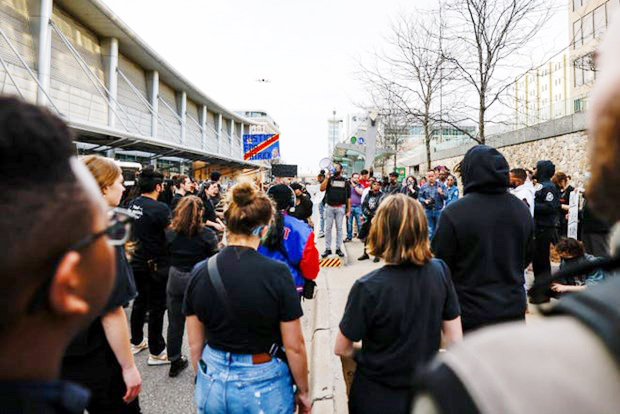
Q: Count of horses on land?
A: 0